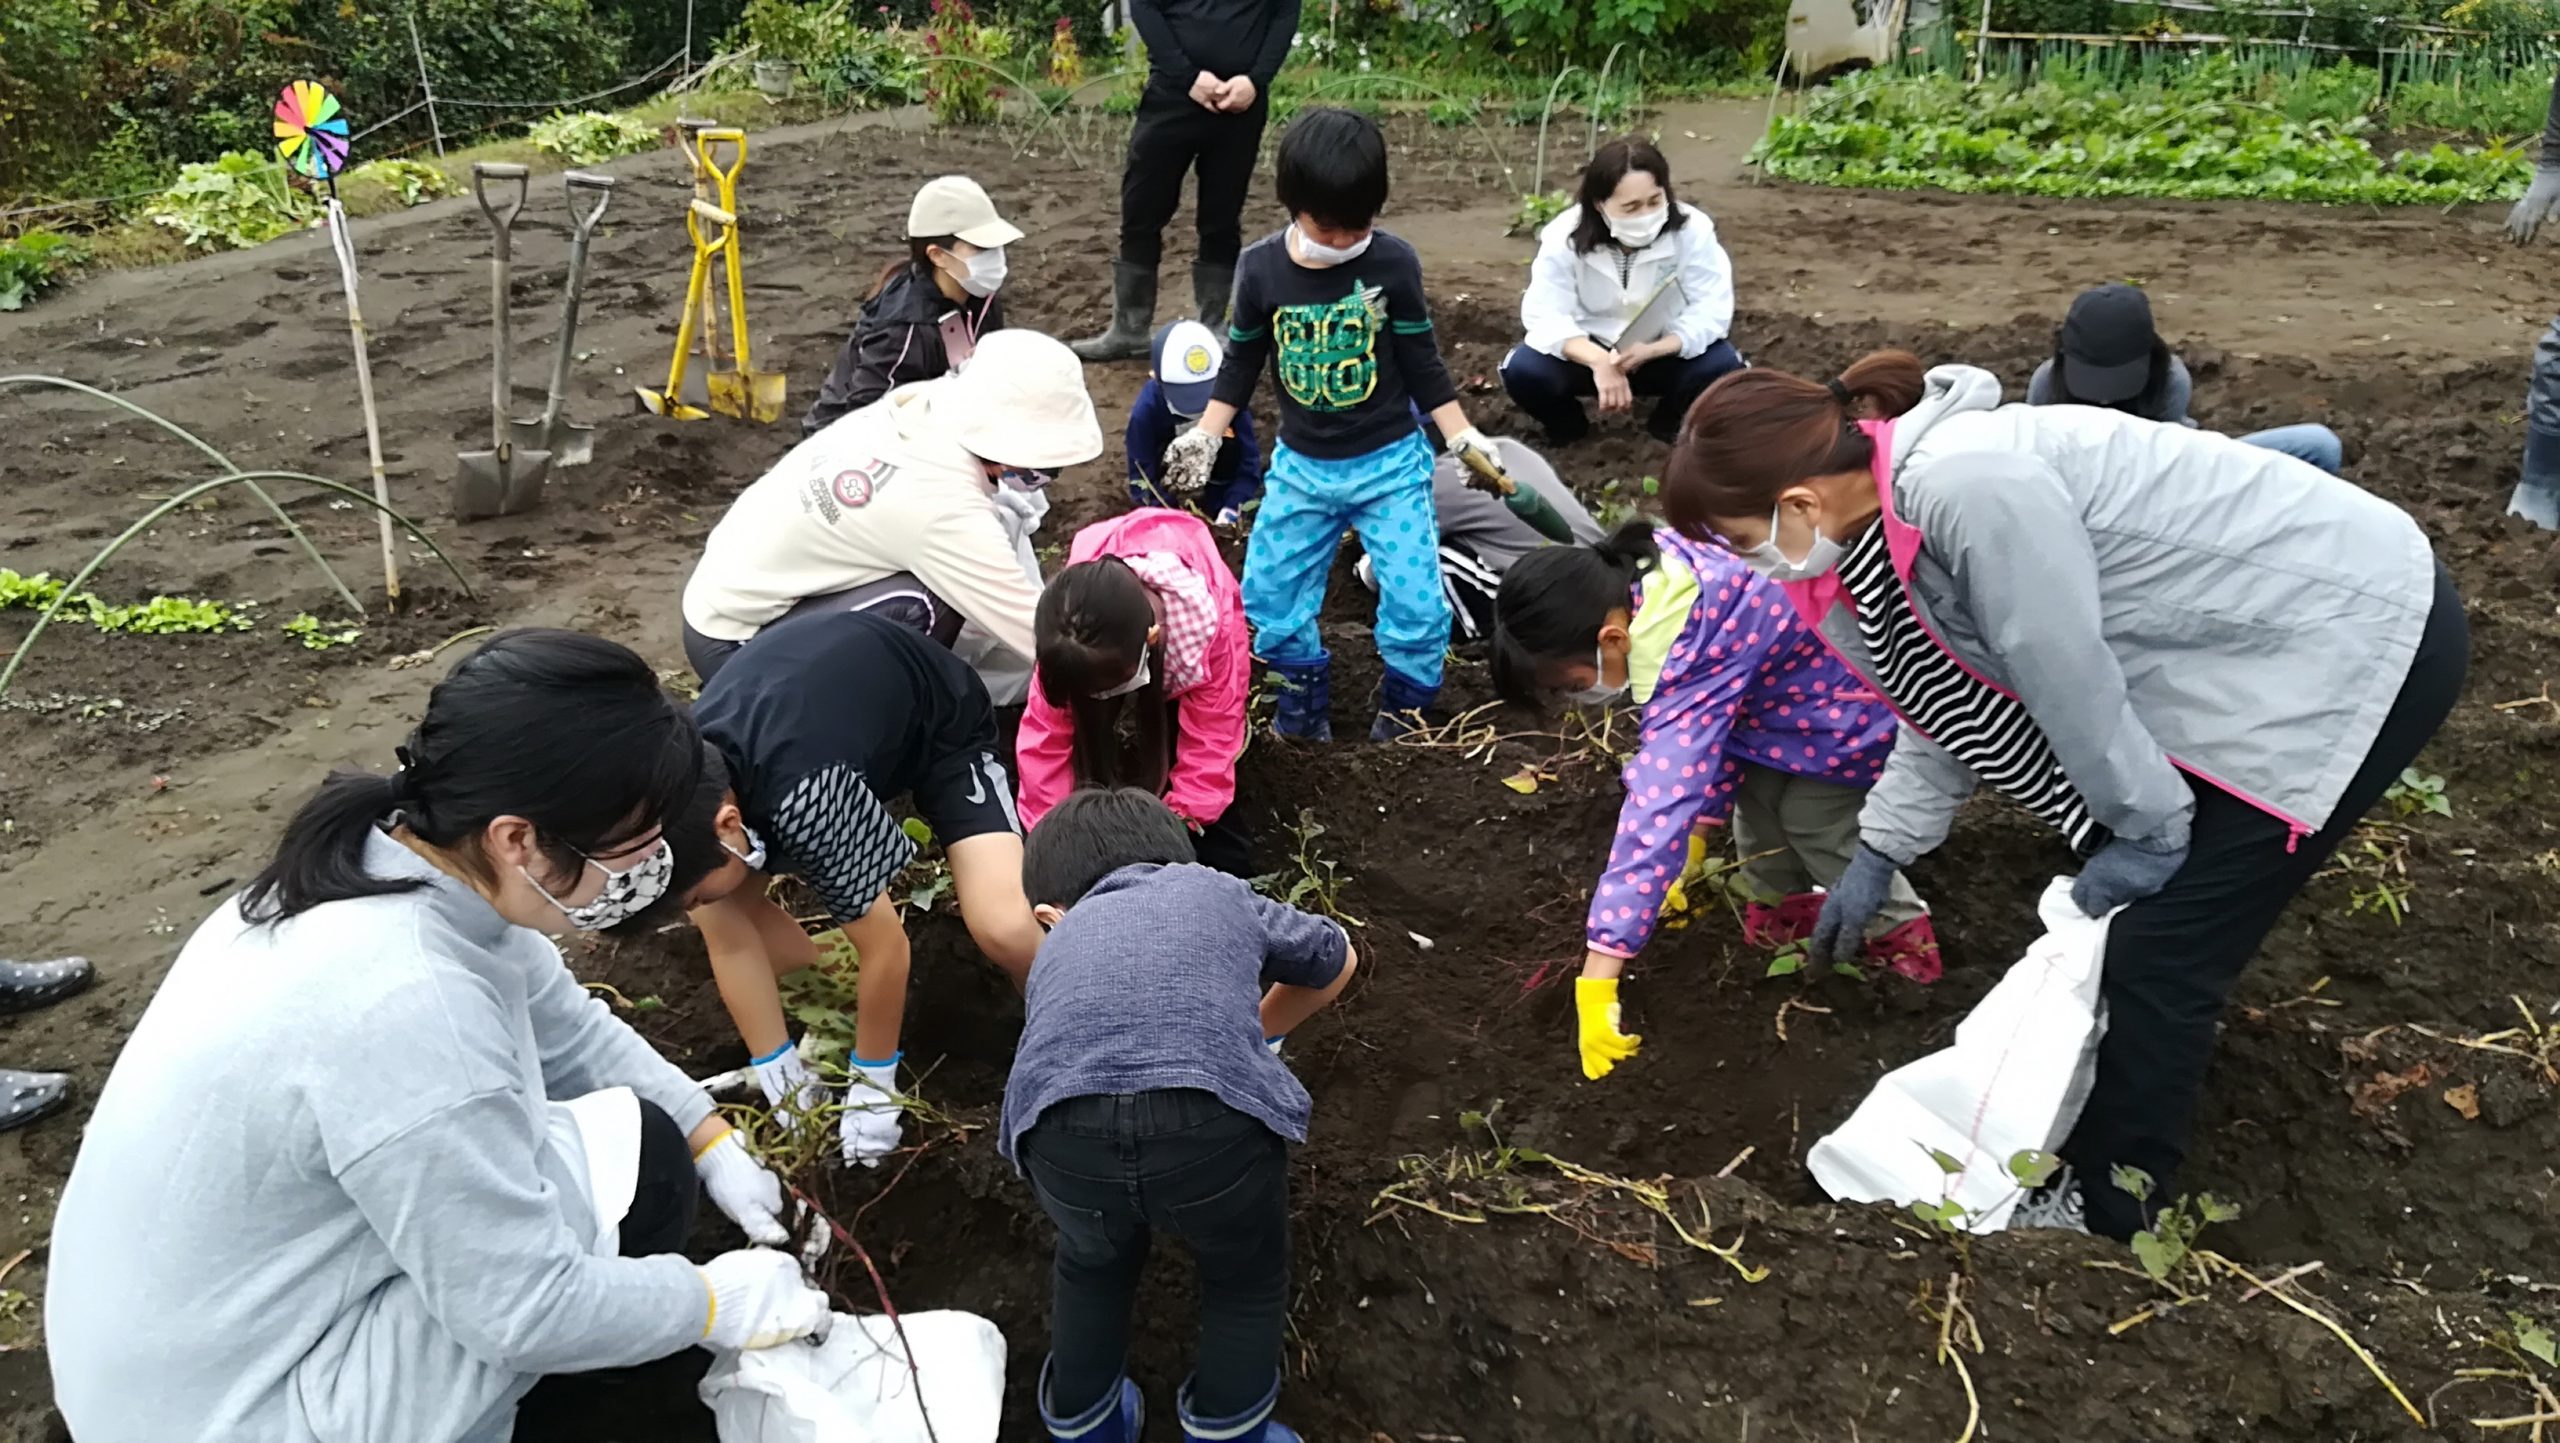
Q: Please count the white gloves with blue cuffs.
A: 3